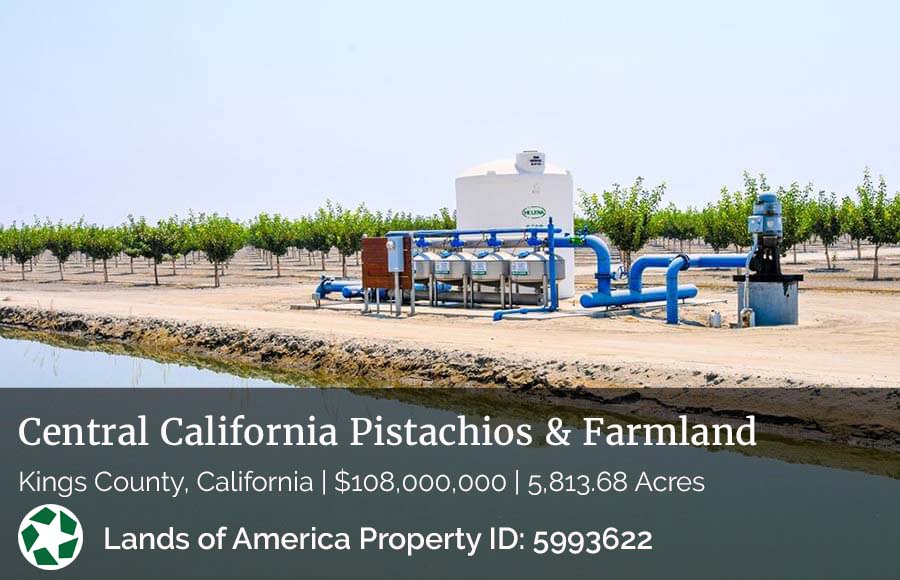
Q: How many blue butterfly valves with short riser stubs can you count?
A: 4